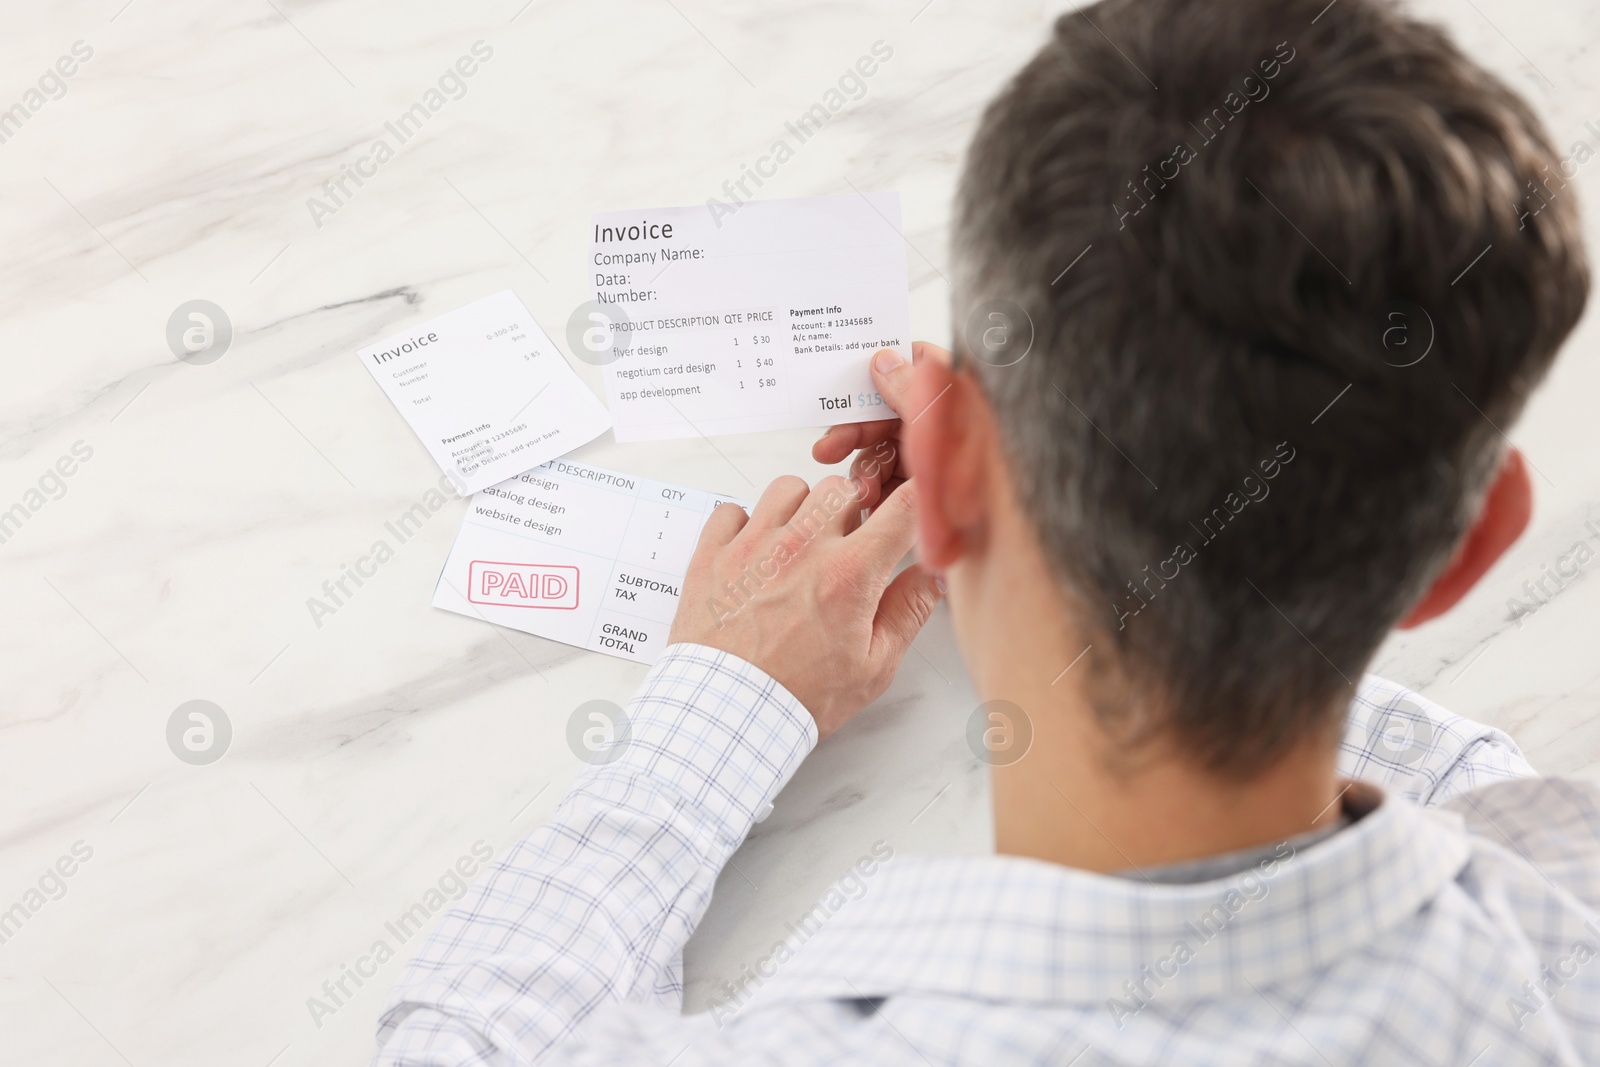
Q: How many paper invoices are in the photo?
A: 3